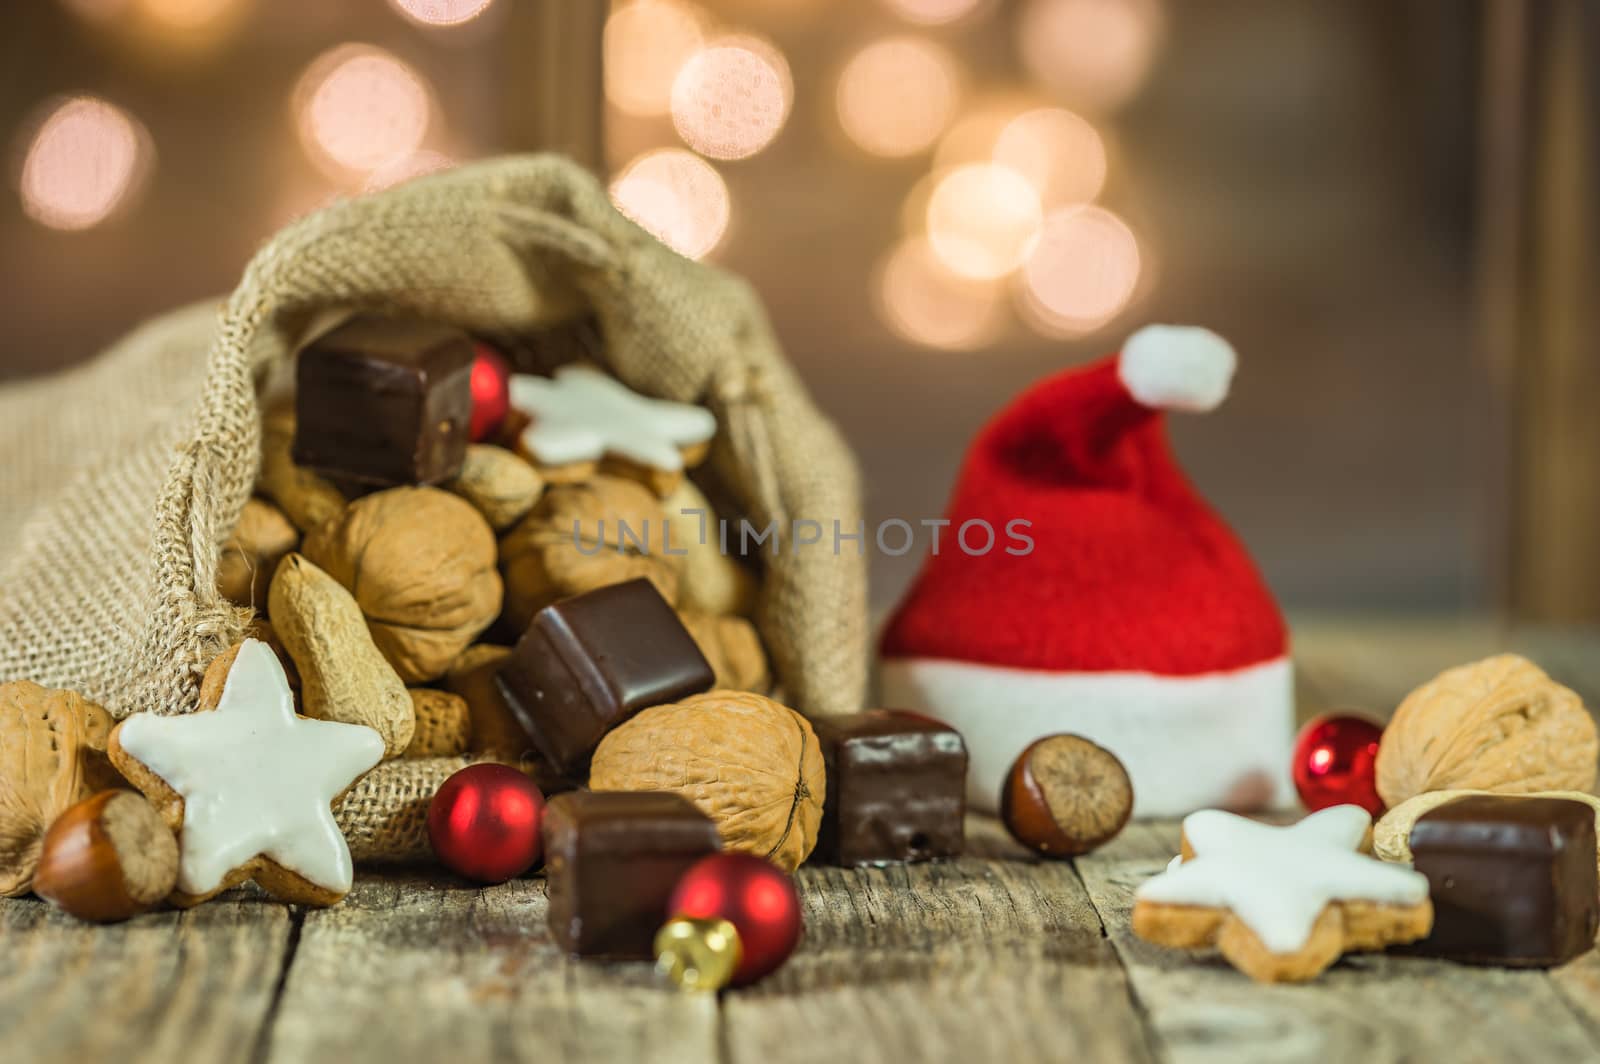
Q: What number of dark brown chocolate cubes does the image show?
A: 5